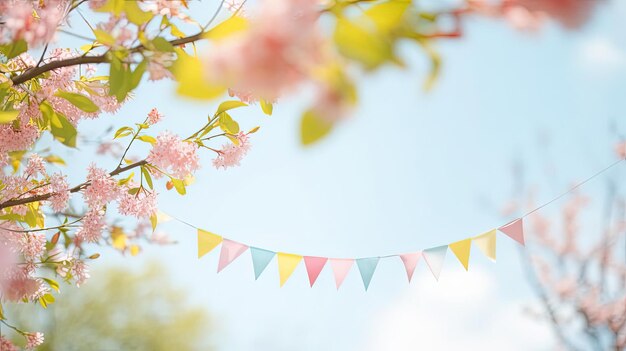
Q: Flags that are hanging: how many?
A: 12